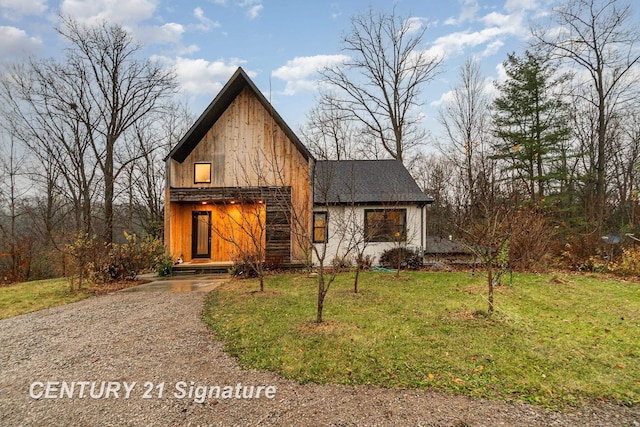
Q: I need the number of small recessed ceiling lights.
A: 3